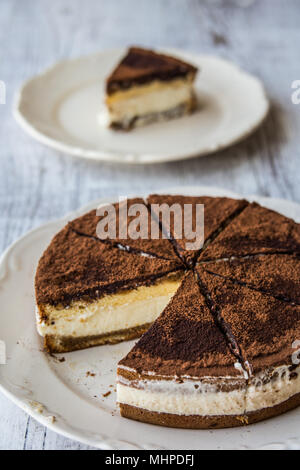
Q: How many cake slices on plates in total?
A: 8